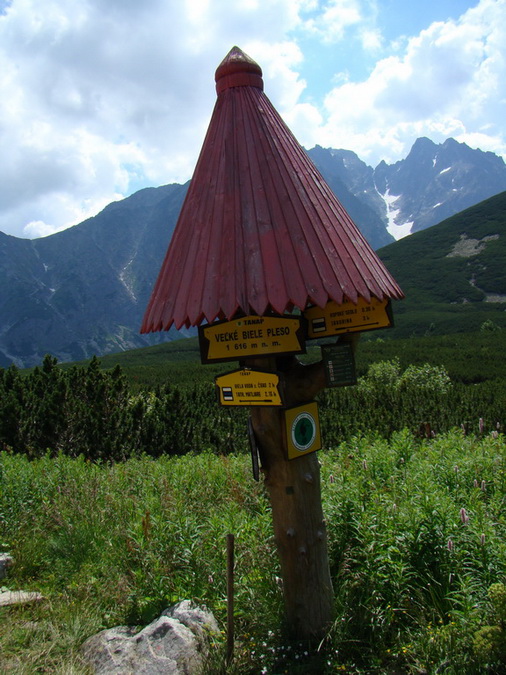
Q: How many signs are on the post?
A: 5